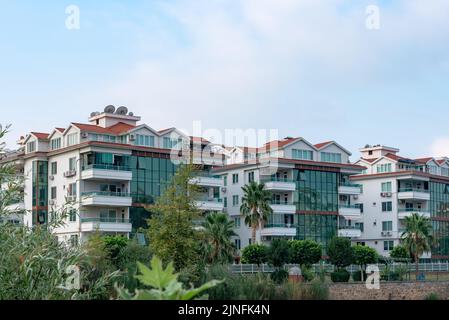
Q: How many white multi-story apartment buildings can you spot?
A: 3